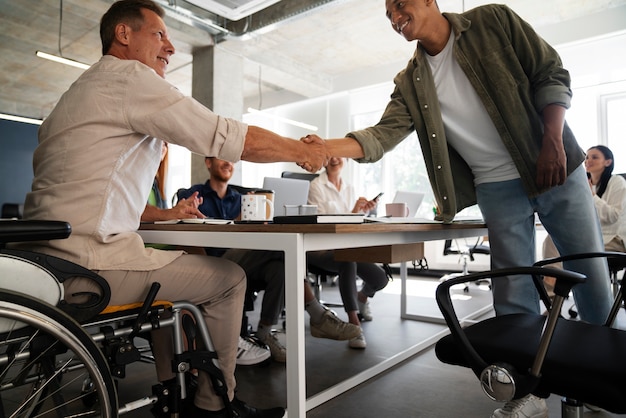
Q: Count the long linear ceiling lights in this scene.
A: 3